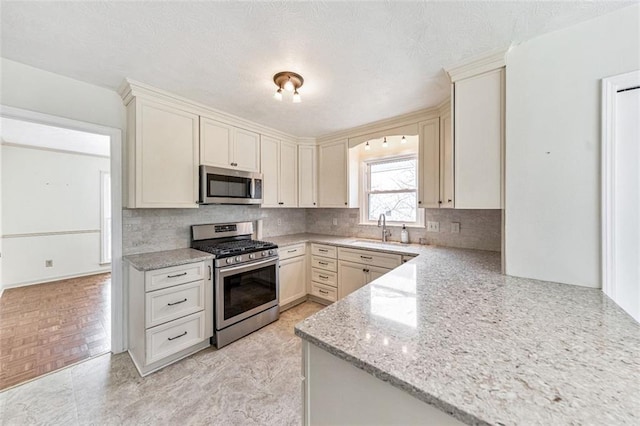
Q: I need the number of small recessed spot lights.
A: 3